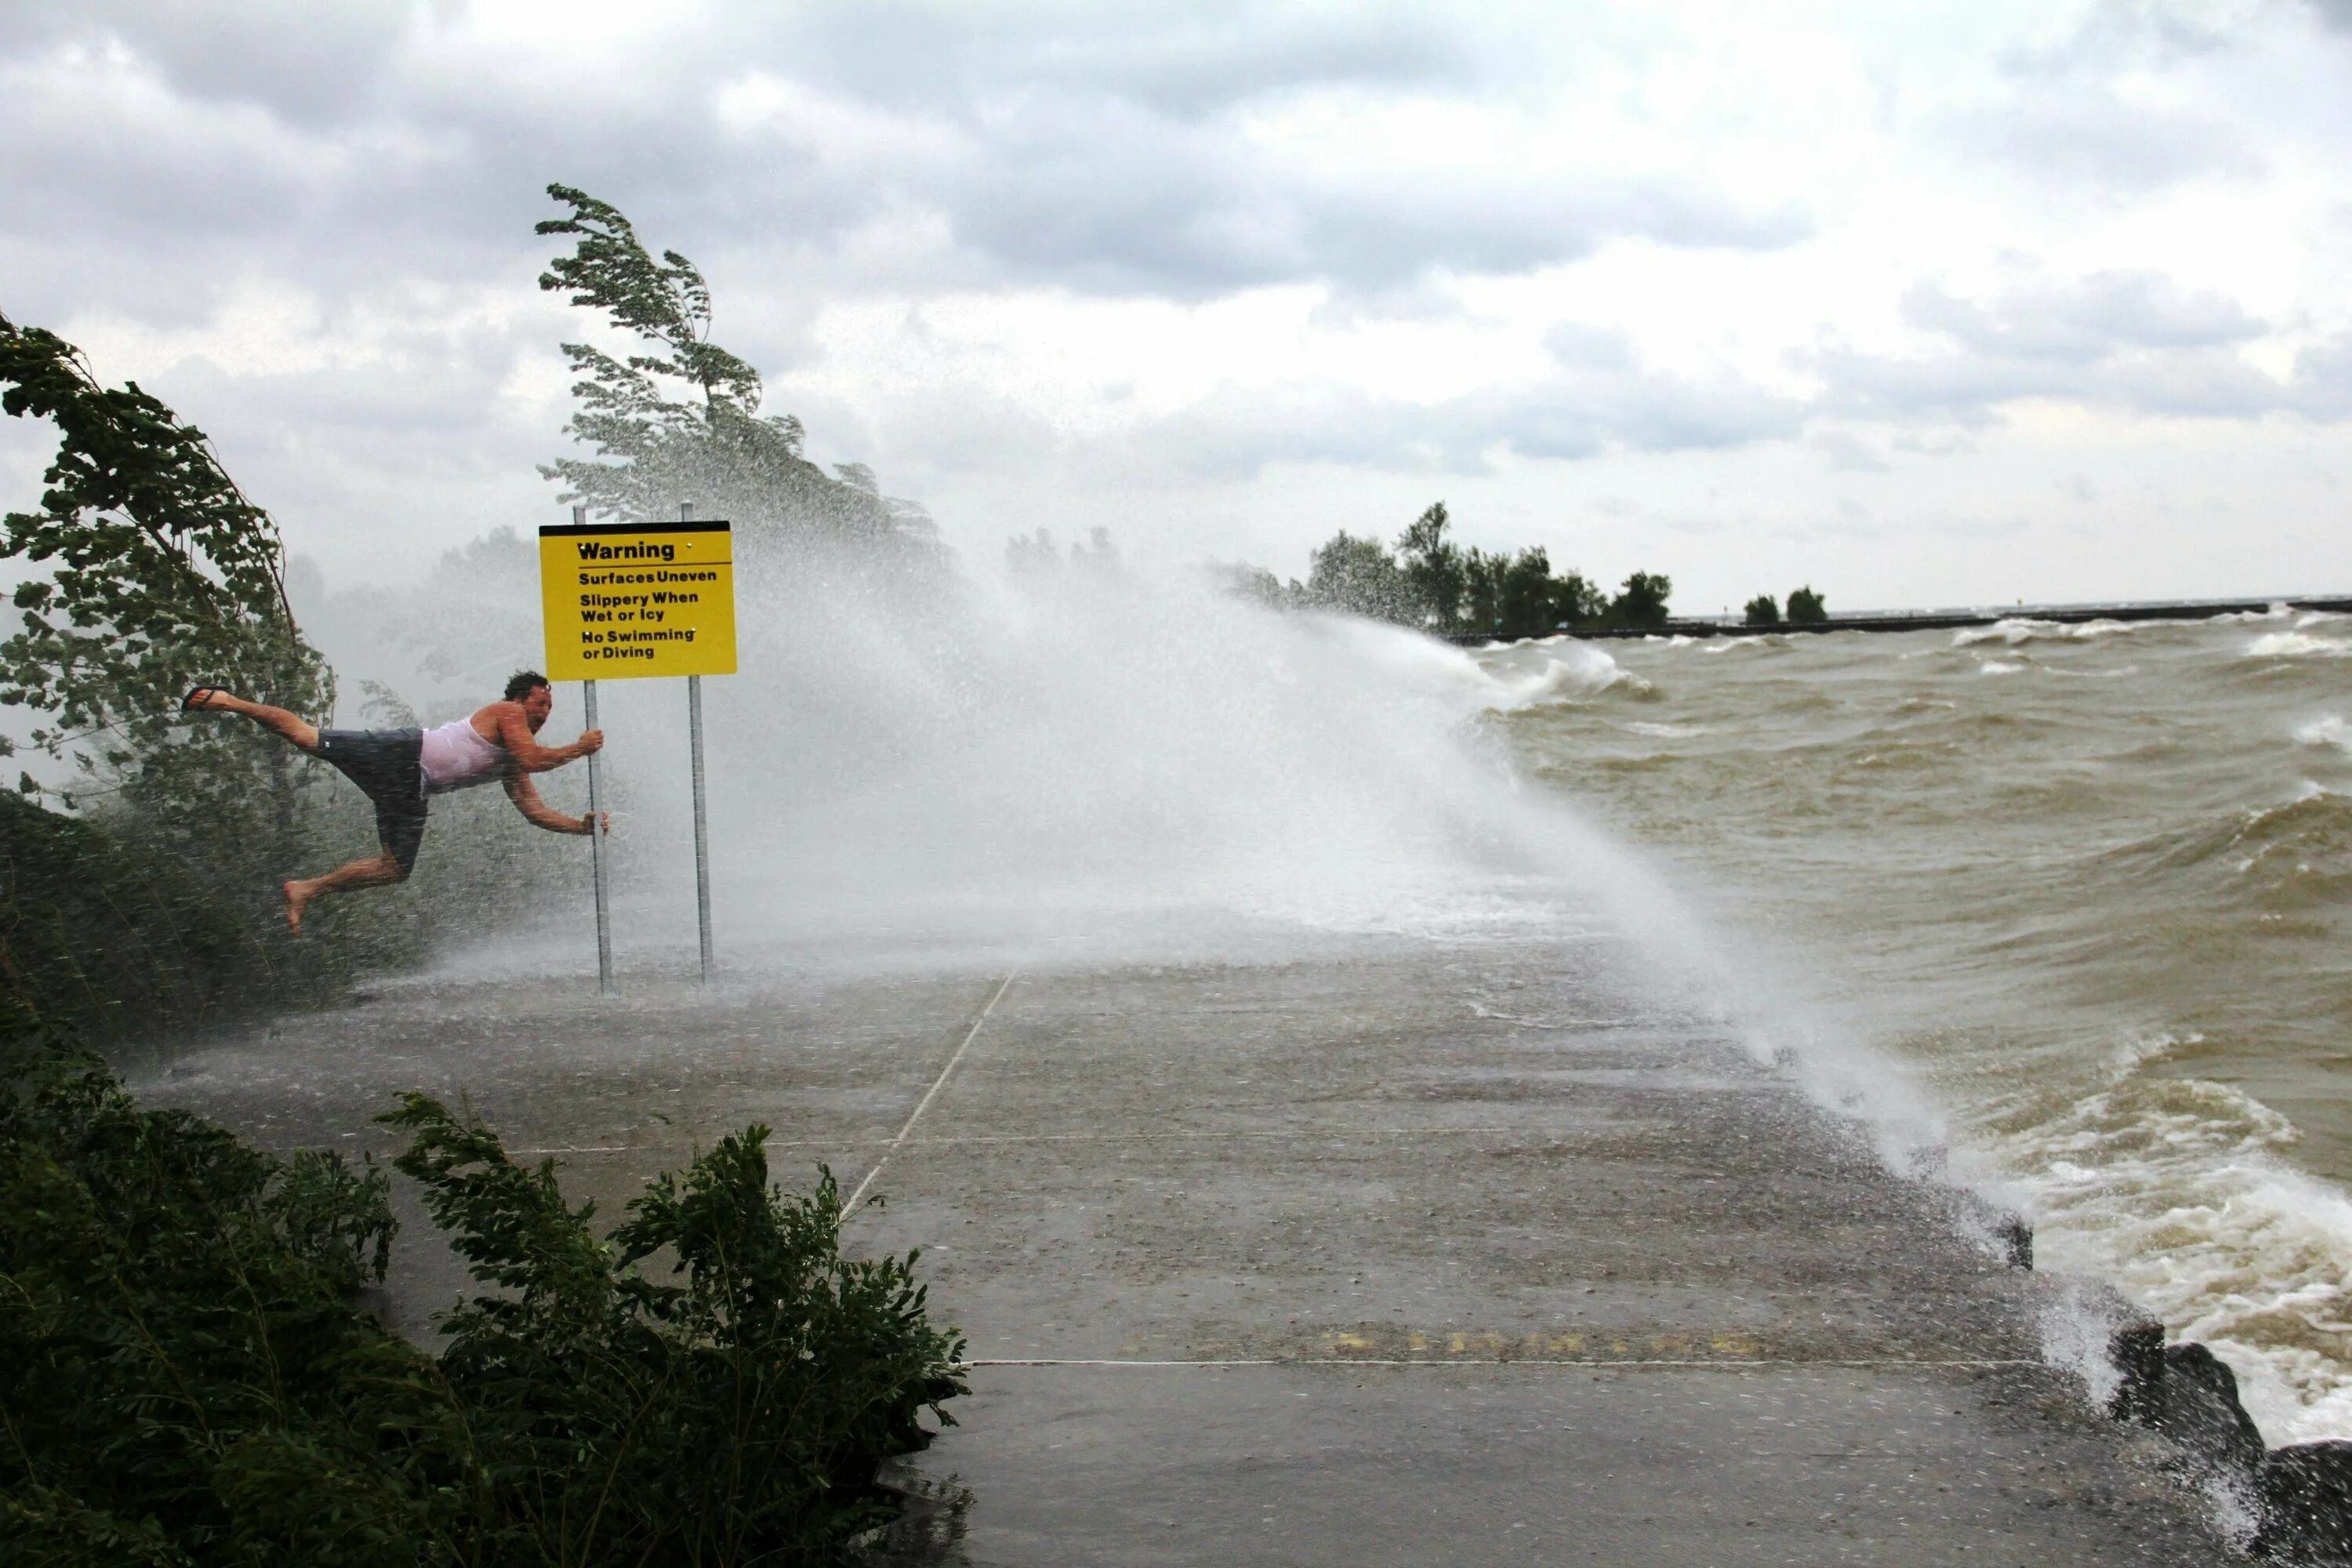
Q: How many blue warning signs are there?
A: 0